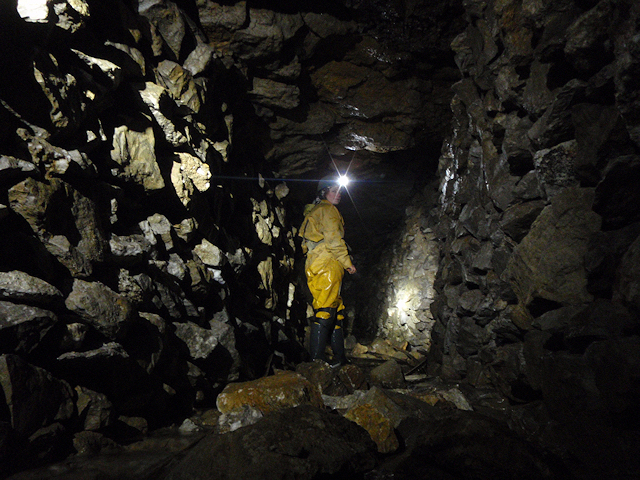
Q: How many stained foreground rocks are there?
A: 2